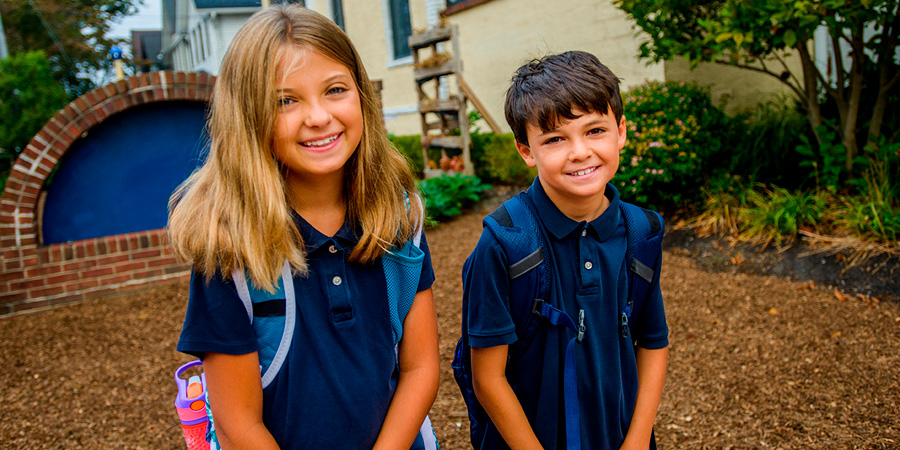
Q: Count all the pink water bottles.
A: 1